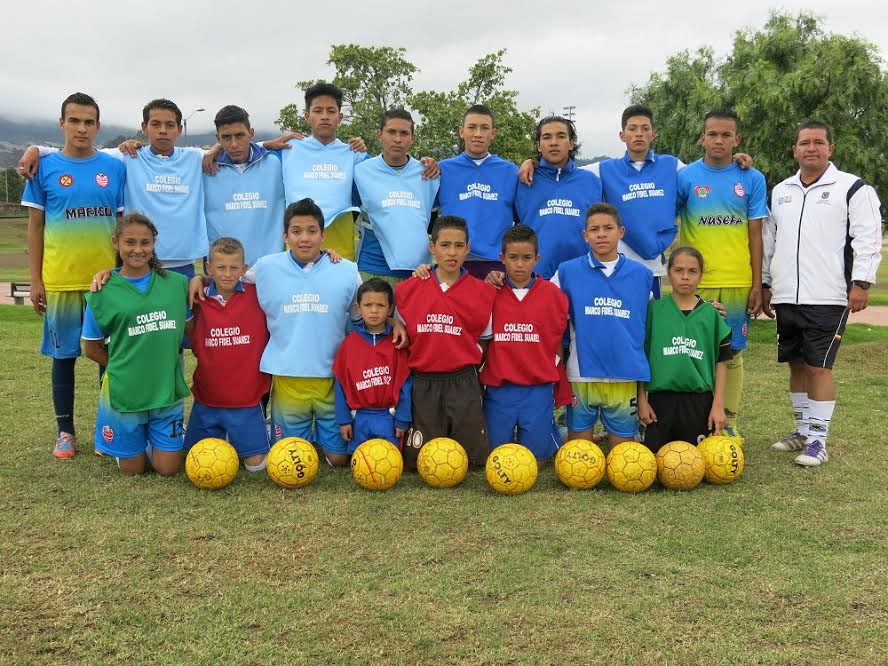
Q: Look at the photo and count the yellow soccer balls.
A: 9